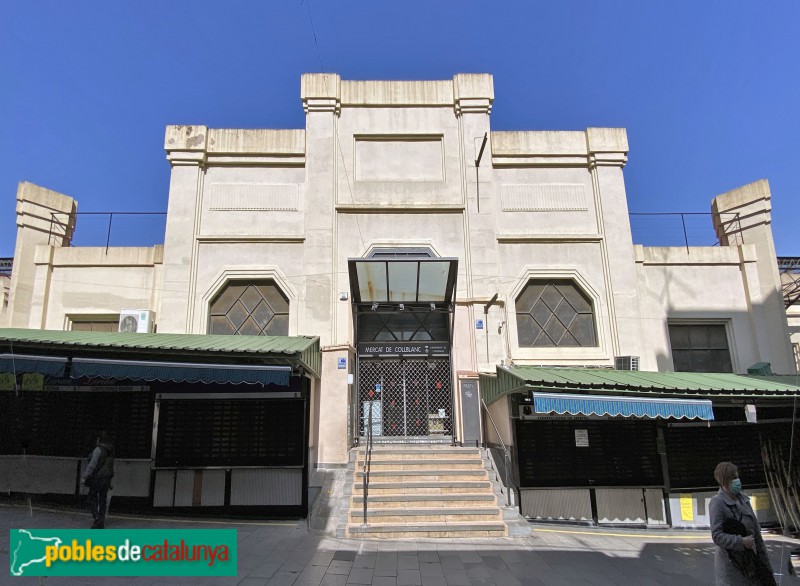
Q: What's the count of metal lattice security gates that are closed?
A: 1